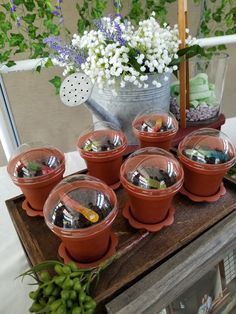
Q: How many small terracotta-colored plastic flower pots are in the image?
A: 6